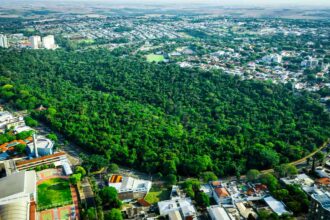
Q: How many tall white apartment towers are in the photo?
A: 3